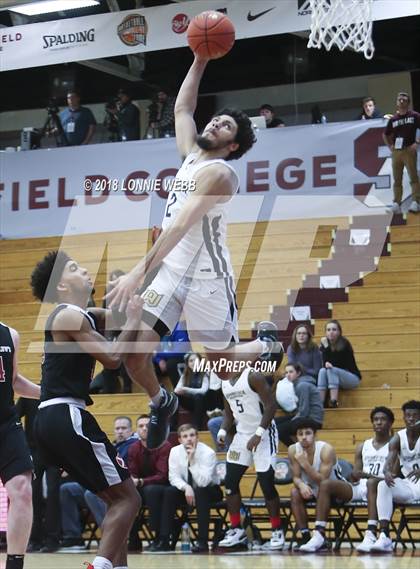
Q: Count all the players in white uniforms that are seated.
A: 3